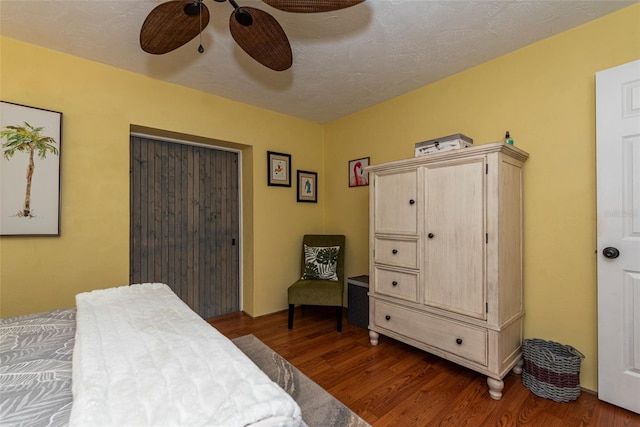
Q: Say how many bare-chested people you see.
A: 0